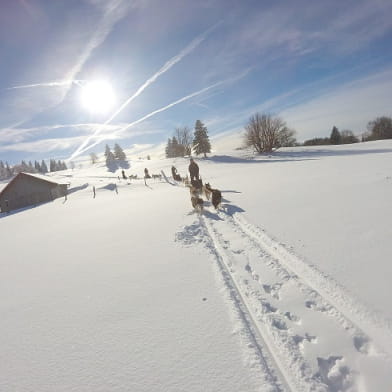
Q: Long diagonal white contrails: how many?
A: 3